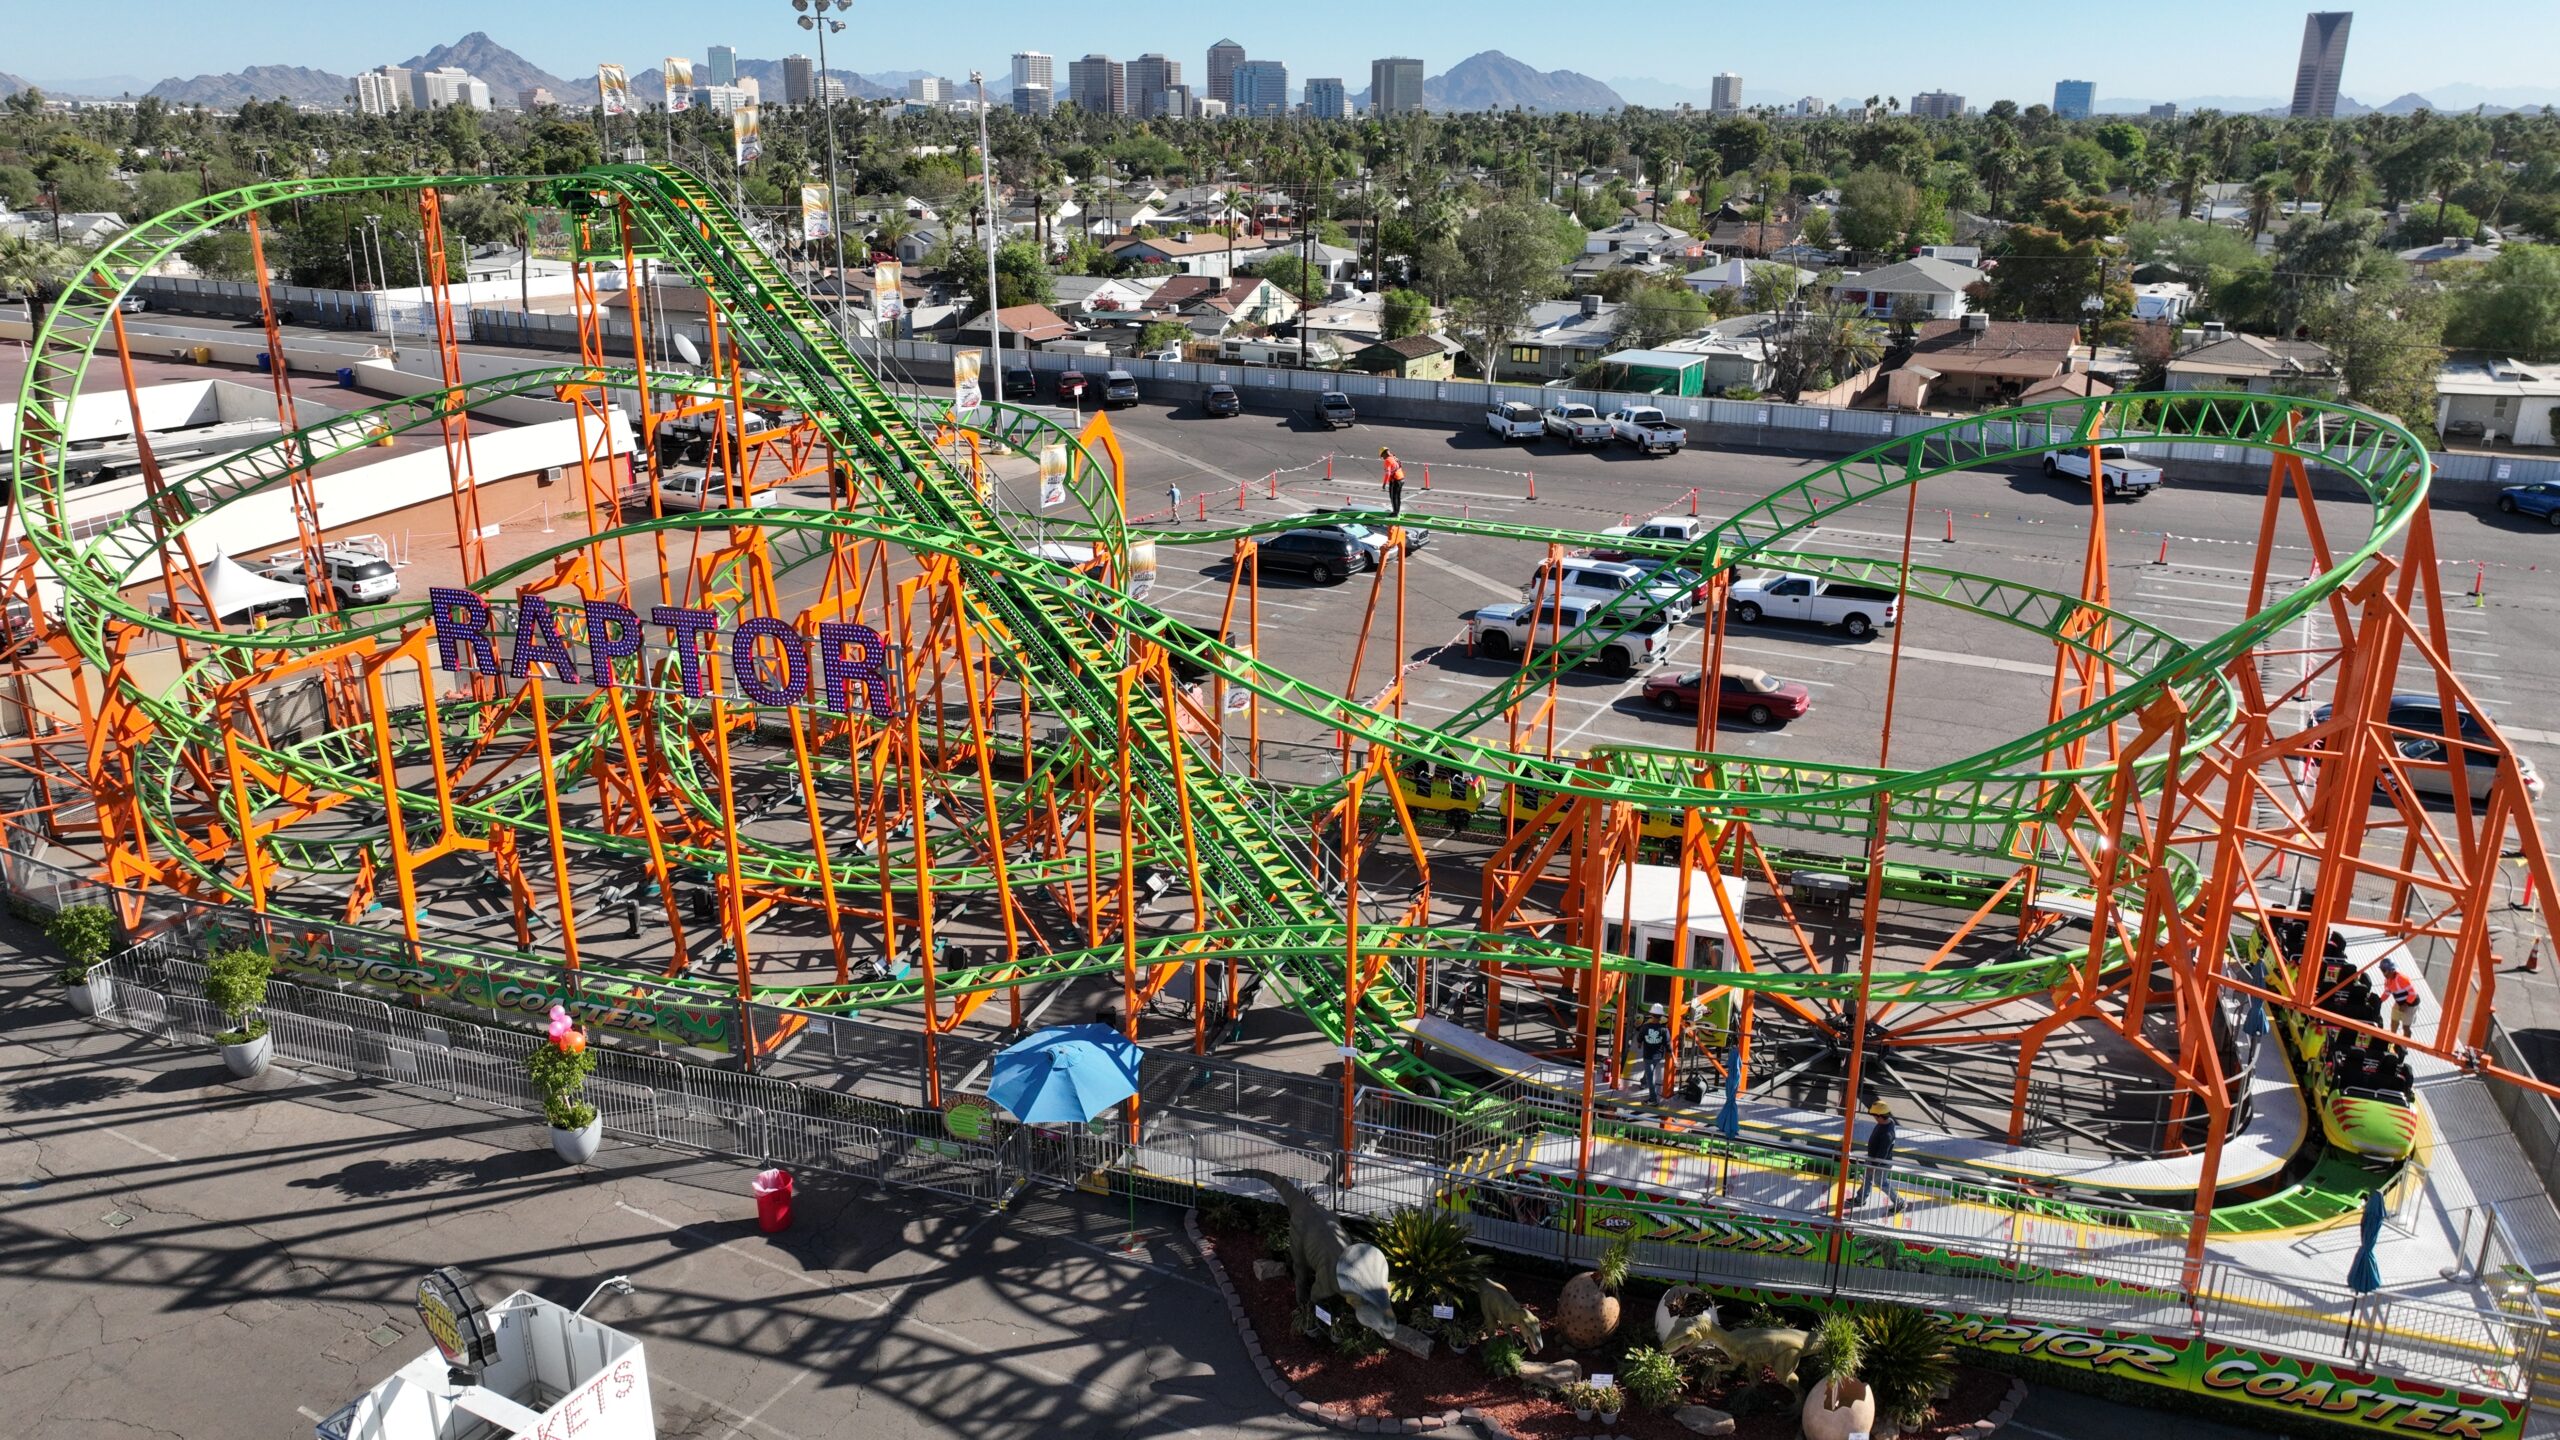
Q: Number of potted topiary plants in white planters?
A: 3